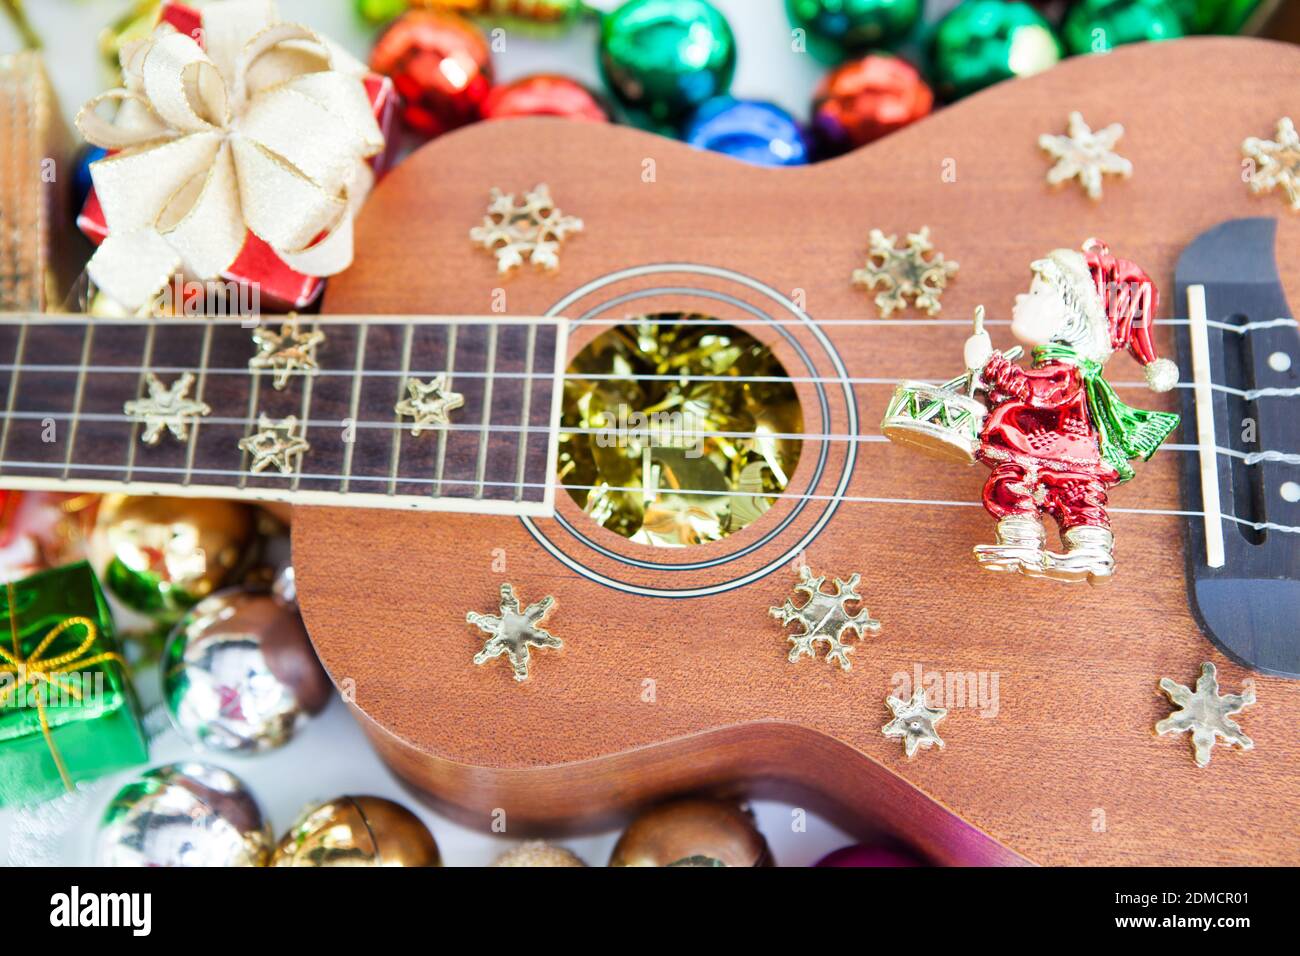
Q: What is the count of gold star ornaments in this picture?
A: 12